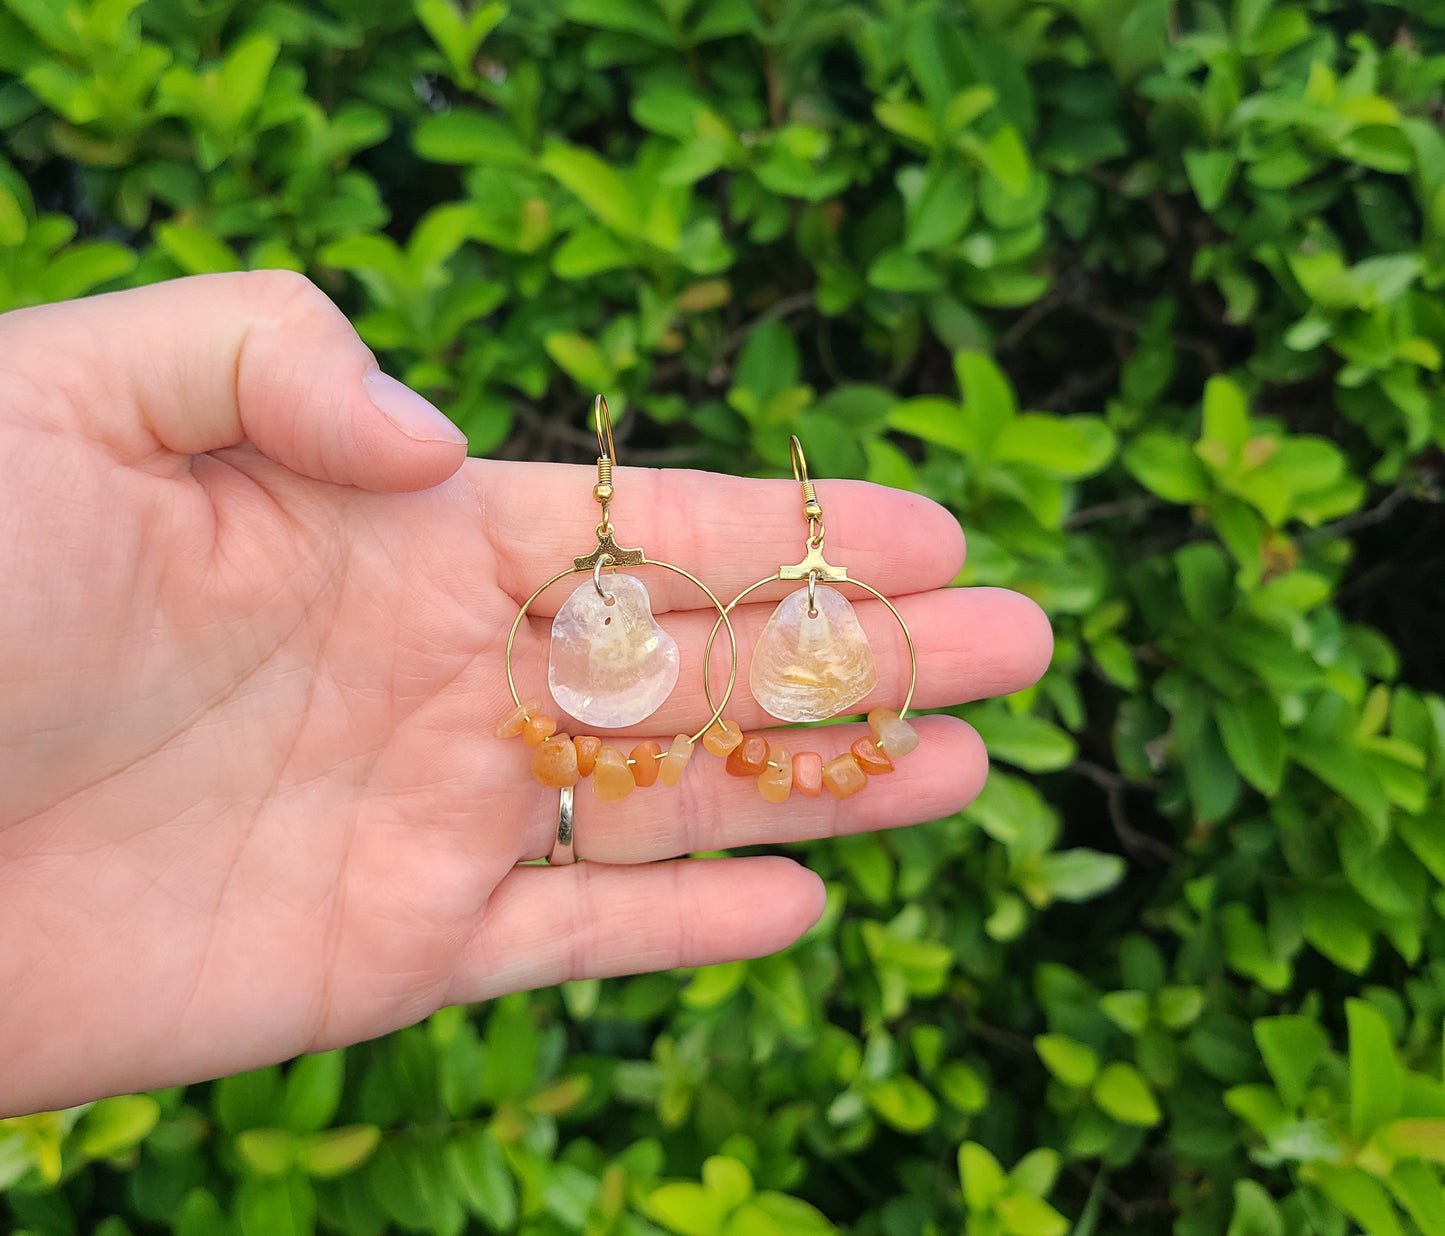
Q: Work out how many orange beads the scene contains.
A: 14